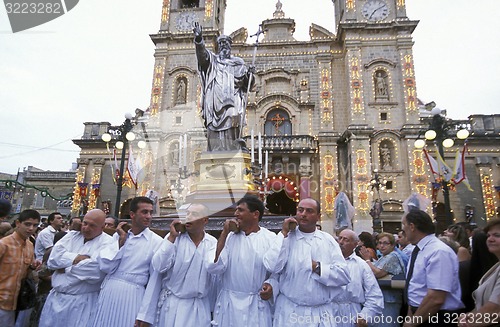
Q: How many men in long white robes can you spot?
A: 6